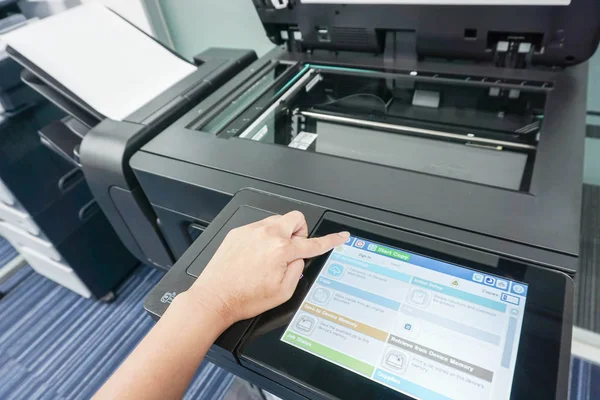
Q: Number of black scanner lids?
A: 1